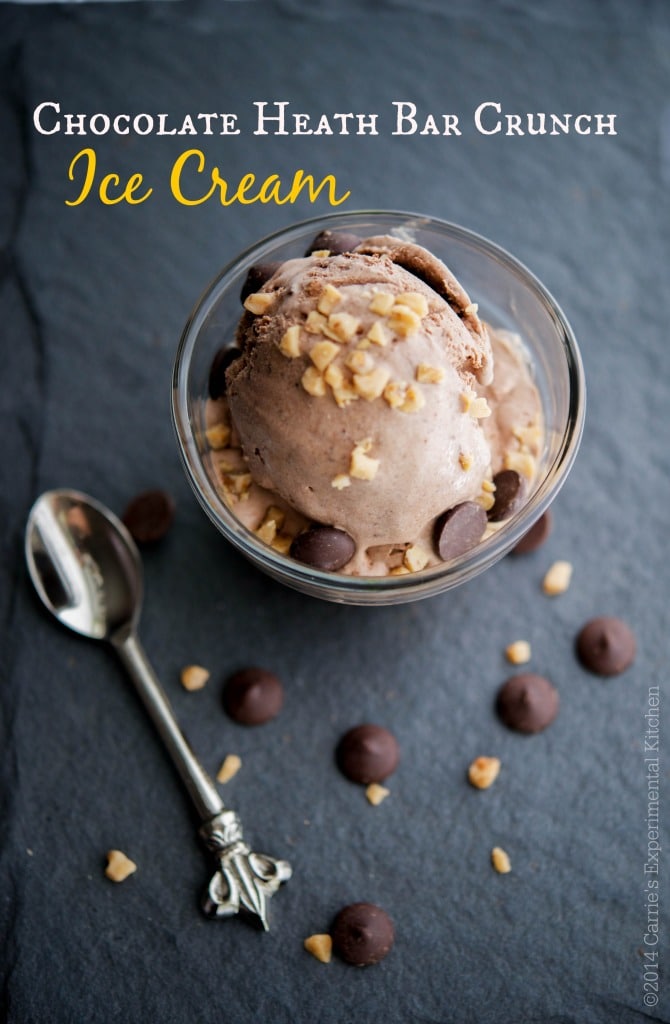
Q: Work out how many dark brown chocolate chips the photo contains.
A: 13